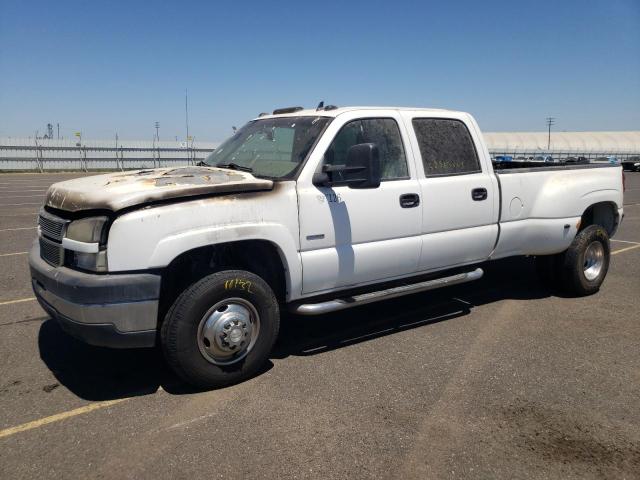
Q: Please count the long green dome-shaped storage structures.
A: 0